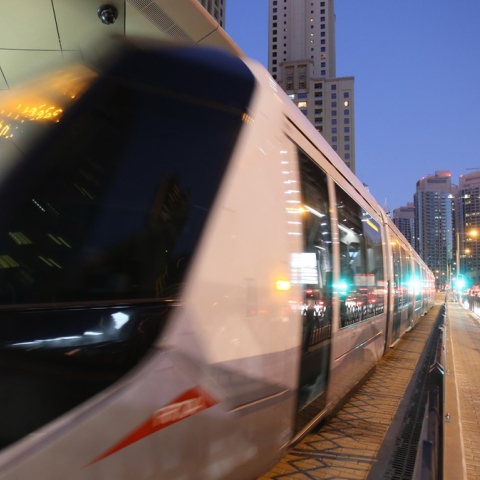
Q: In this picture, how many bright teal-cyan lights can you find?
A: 3